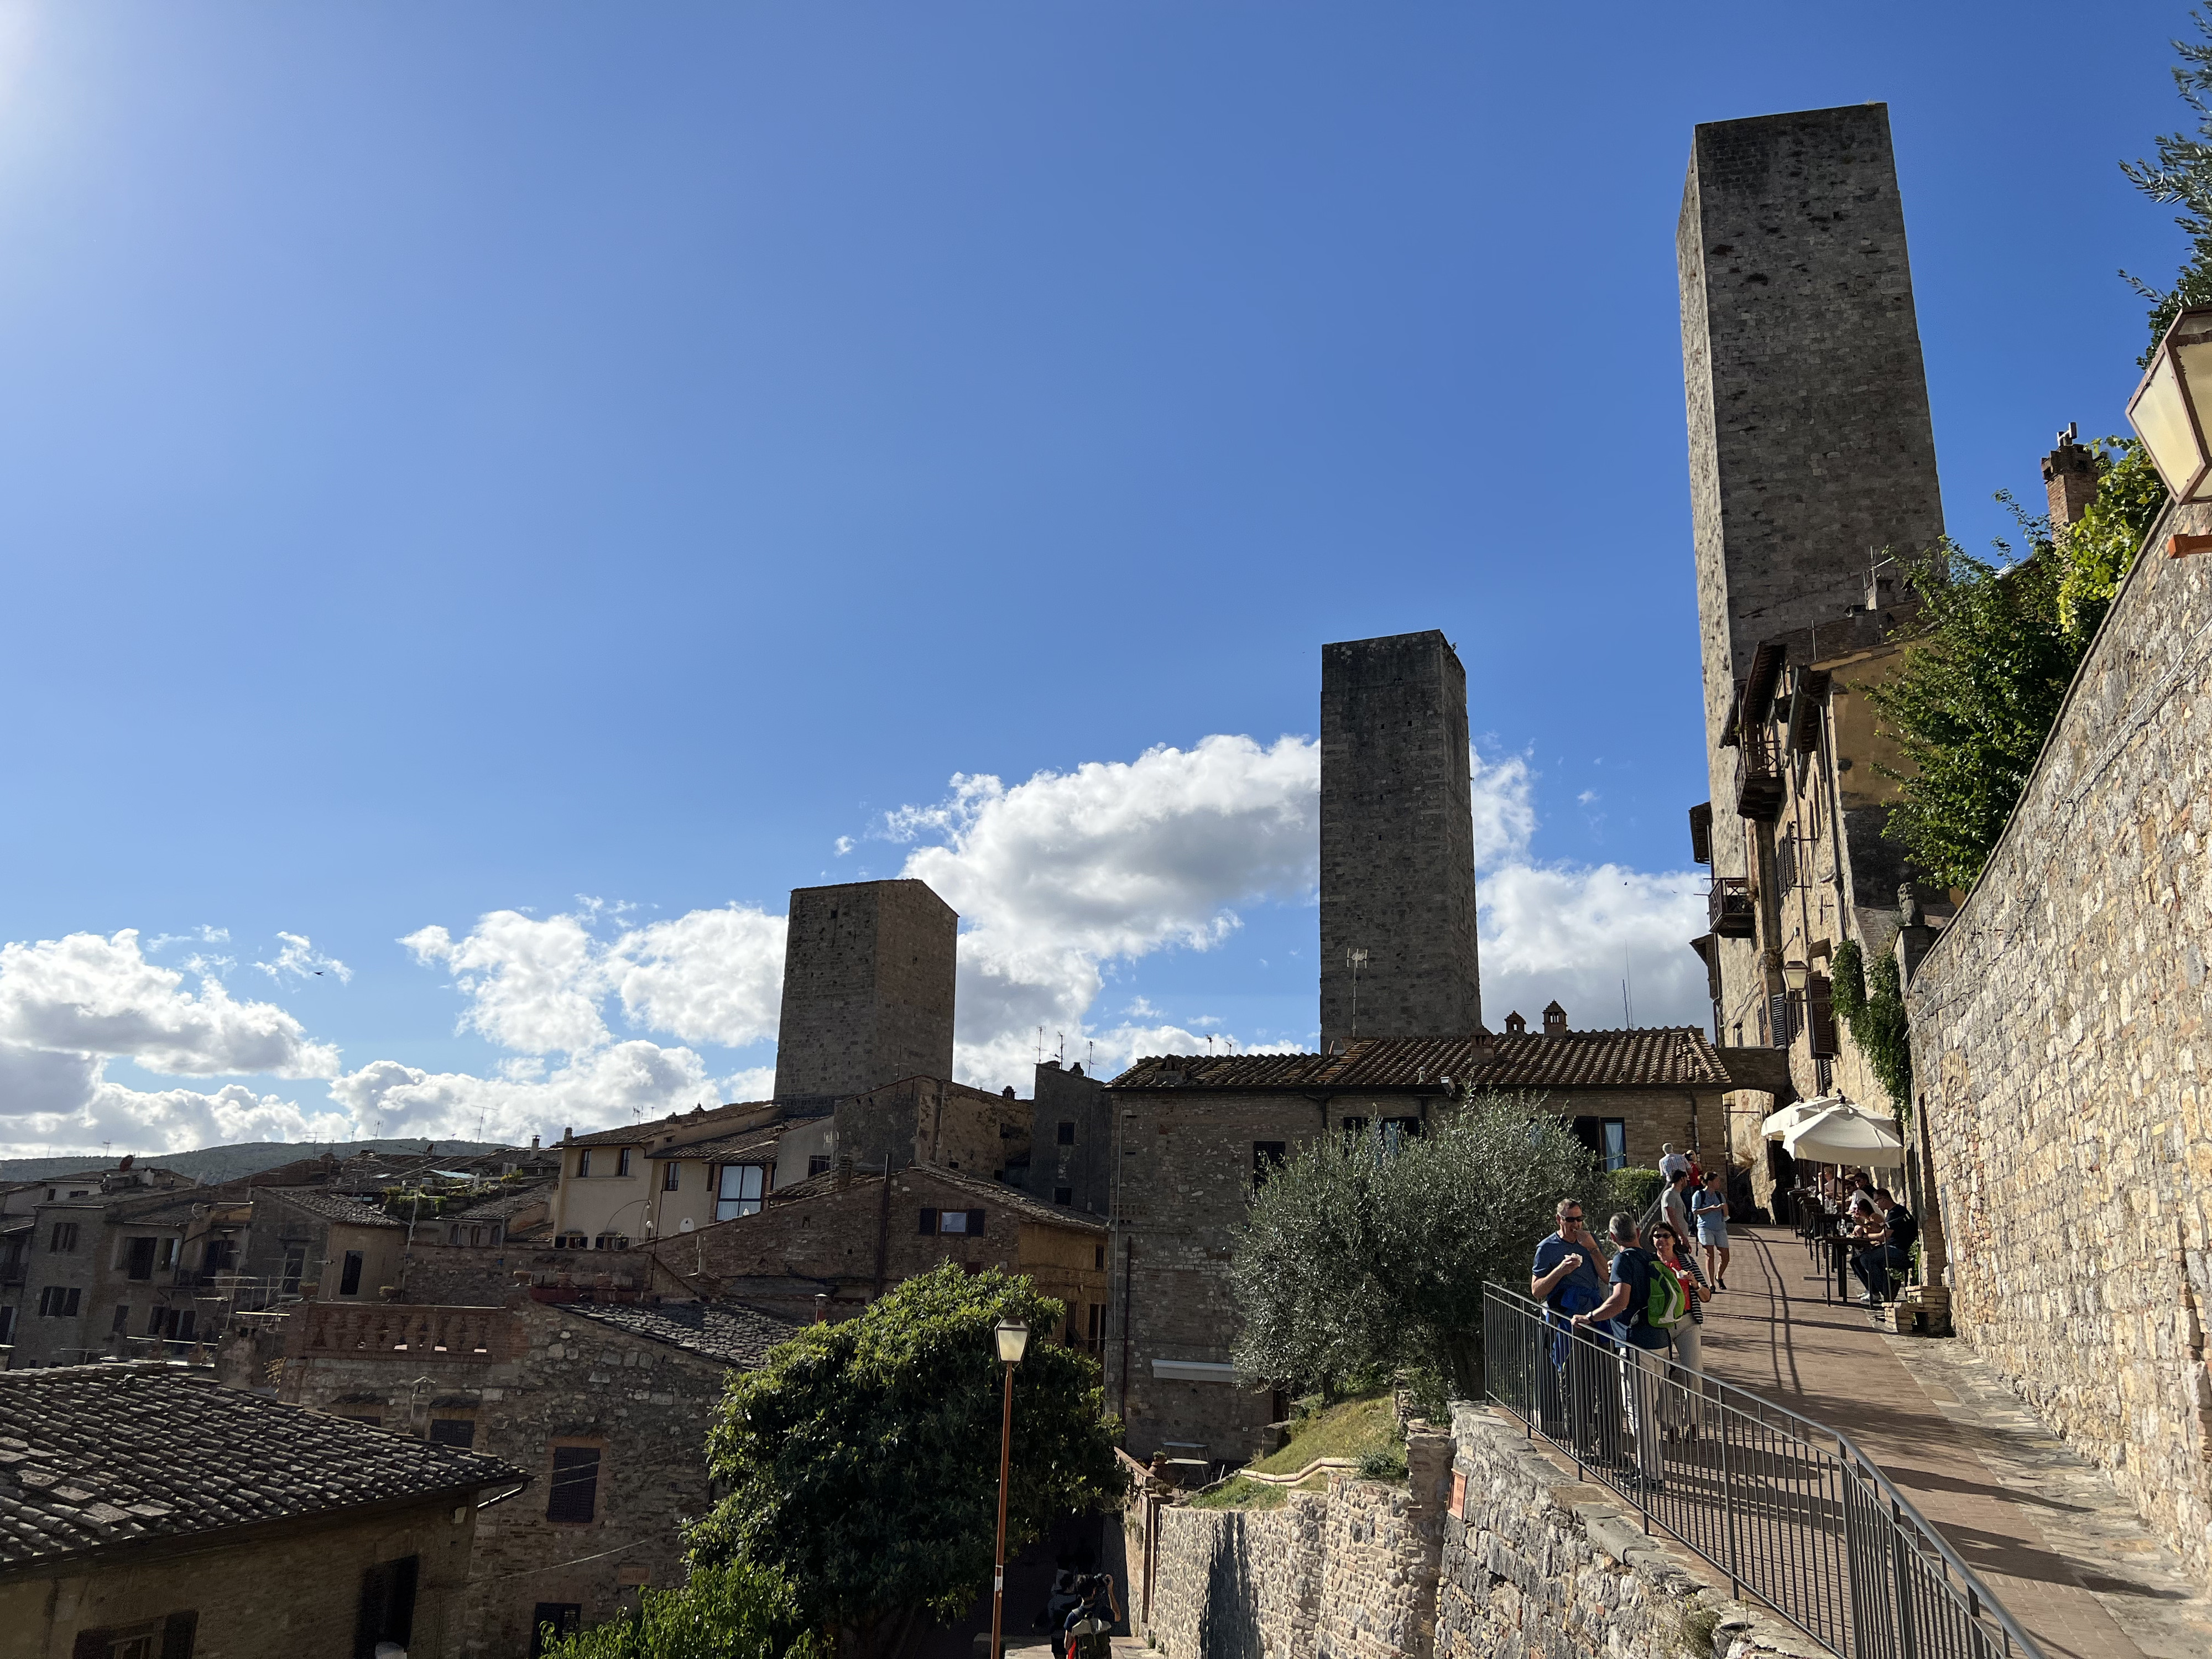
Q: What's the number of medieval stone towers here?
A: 3